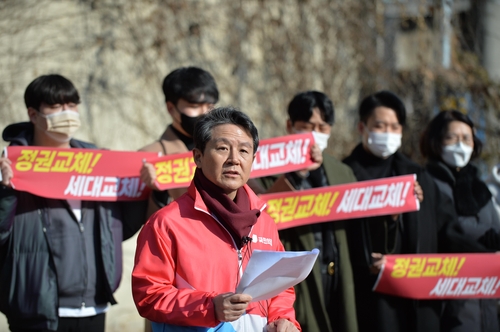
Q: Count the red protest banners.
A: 4